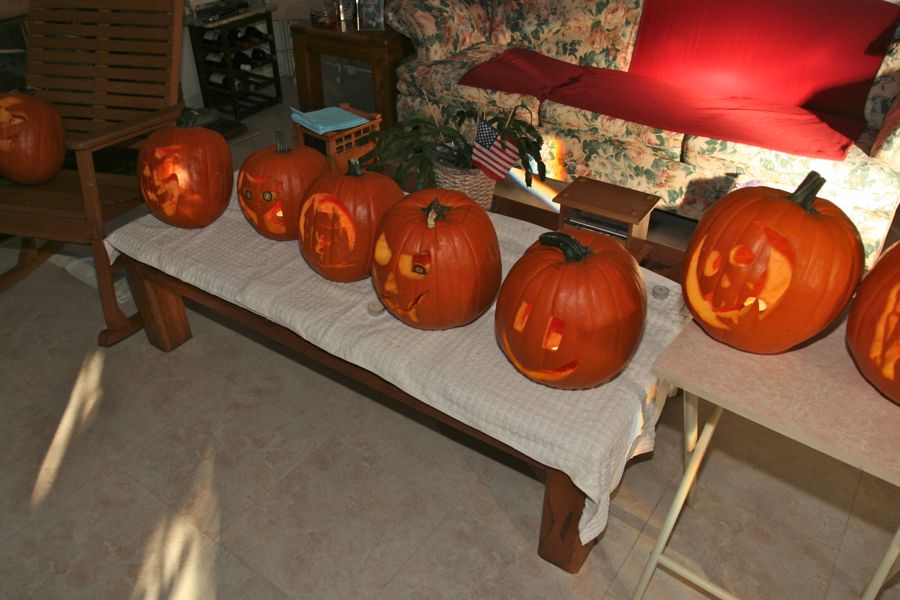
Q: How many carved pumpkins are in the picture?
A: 8